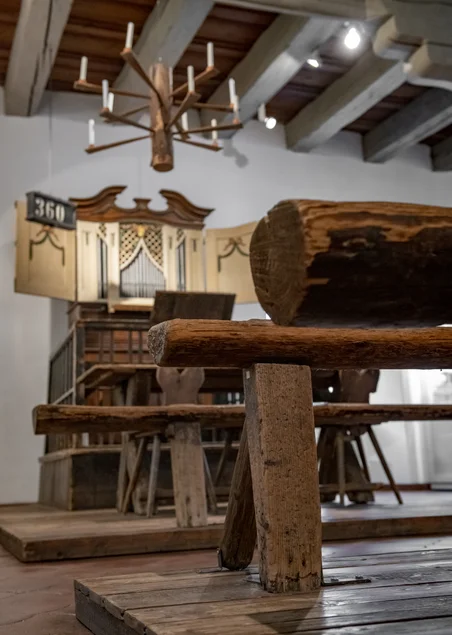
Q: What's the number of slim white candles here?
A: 12